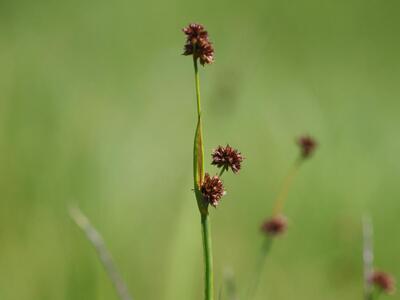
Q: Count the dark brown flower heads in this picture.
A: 6